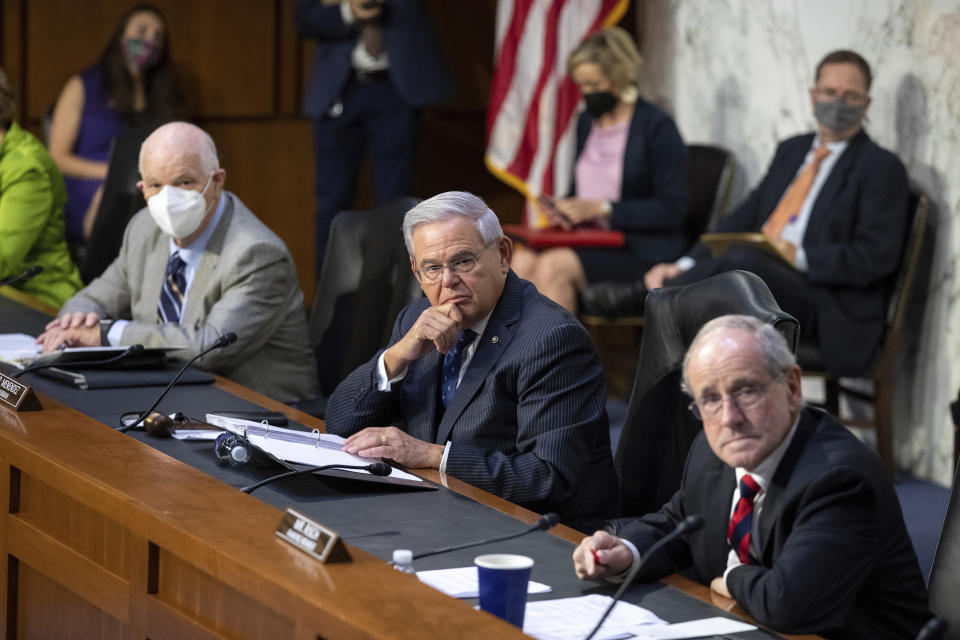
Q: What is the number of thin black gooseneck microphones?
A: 7